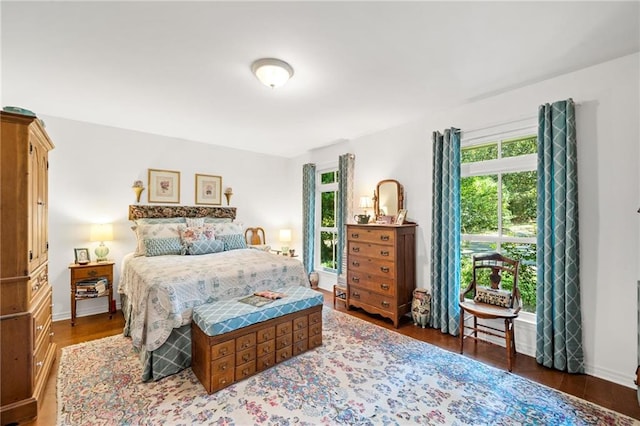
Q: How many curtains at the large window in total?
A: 2